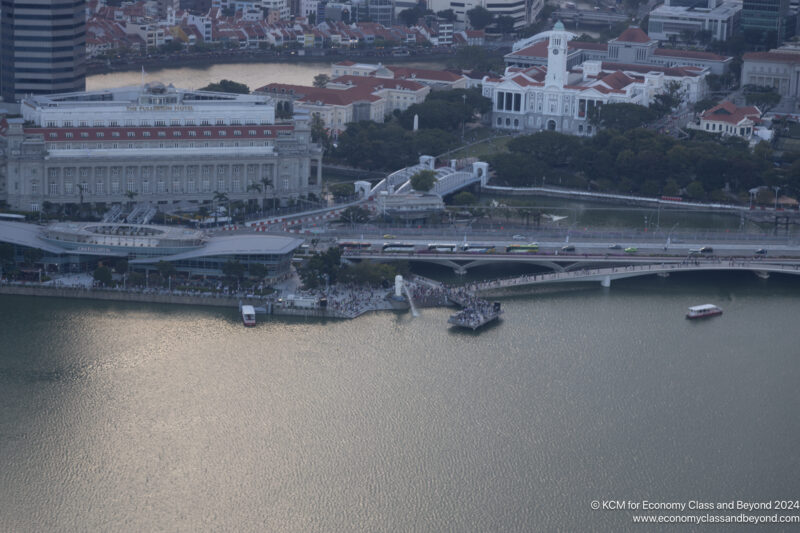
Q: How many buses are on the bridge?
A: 5